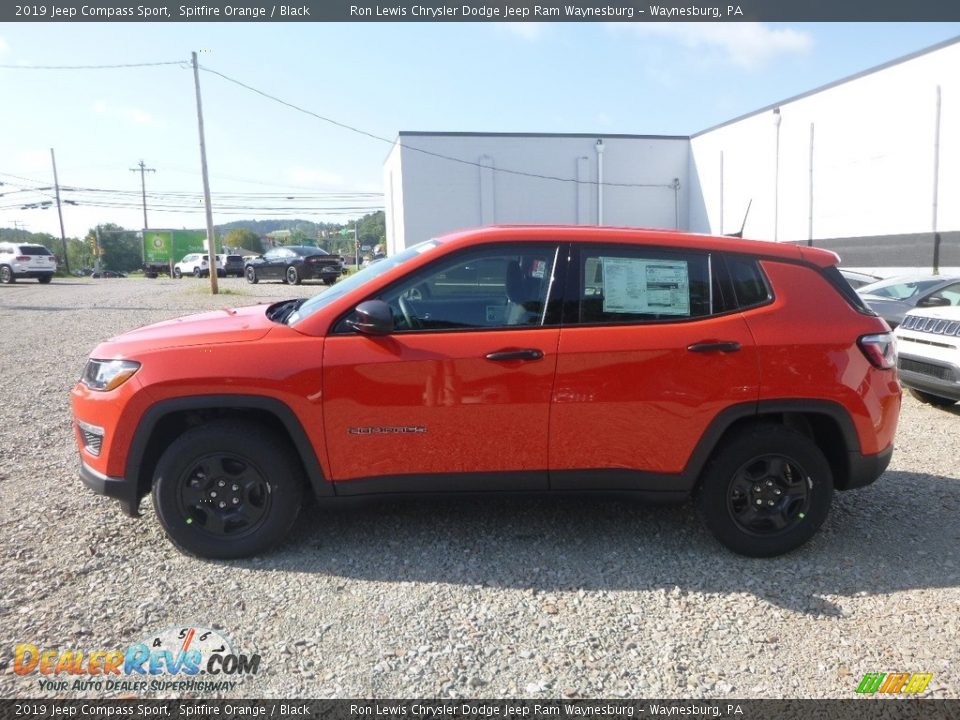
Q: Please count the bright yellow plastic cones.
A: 0